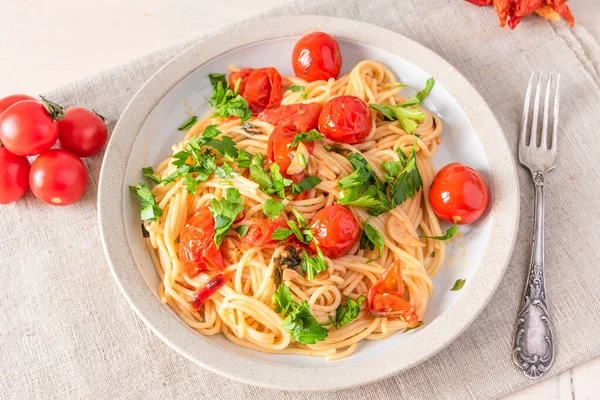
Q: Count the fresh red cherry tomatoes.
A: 5